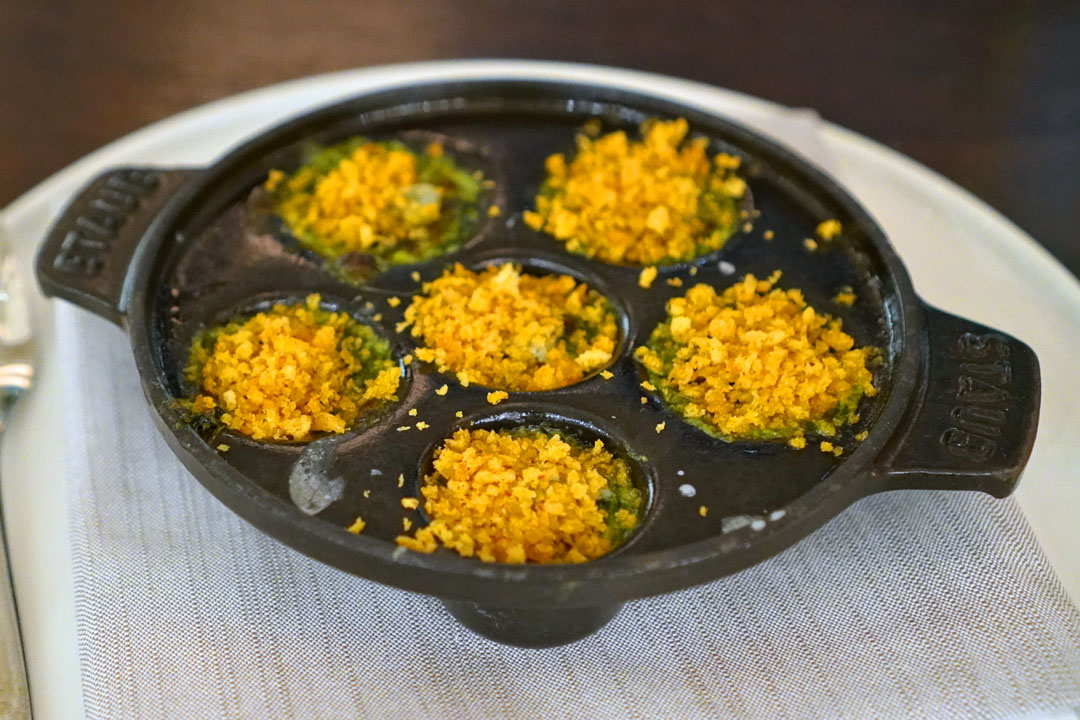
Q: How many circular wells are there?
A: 6